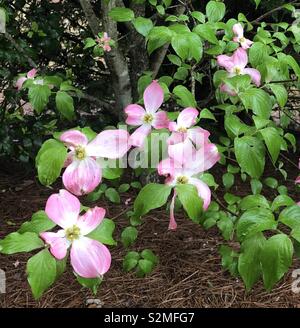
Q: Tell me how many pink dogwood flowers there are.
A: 9